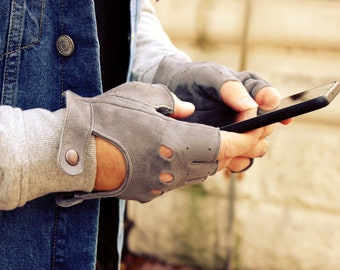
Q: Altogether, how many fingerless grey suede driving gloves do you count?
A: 2